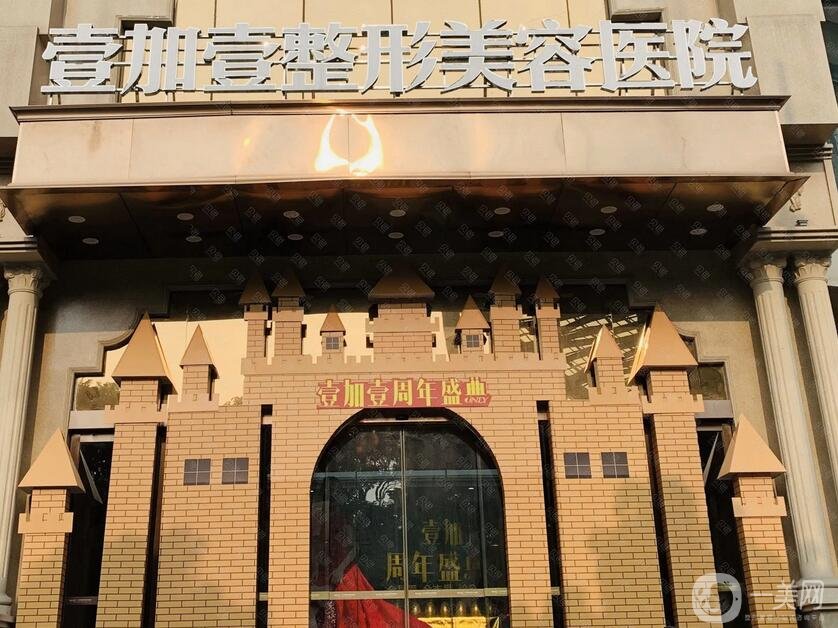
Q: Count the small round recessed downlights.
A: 14